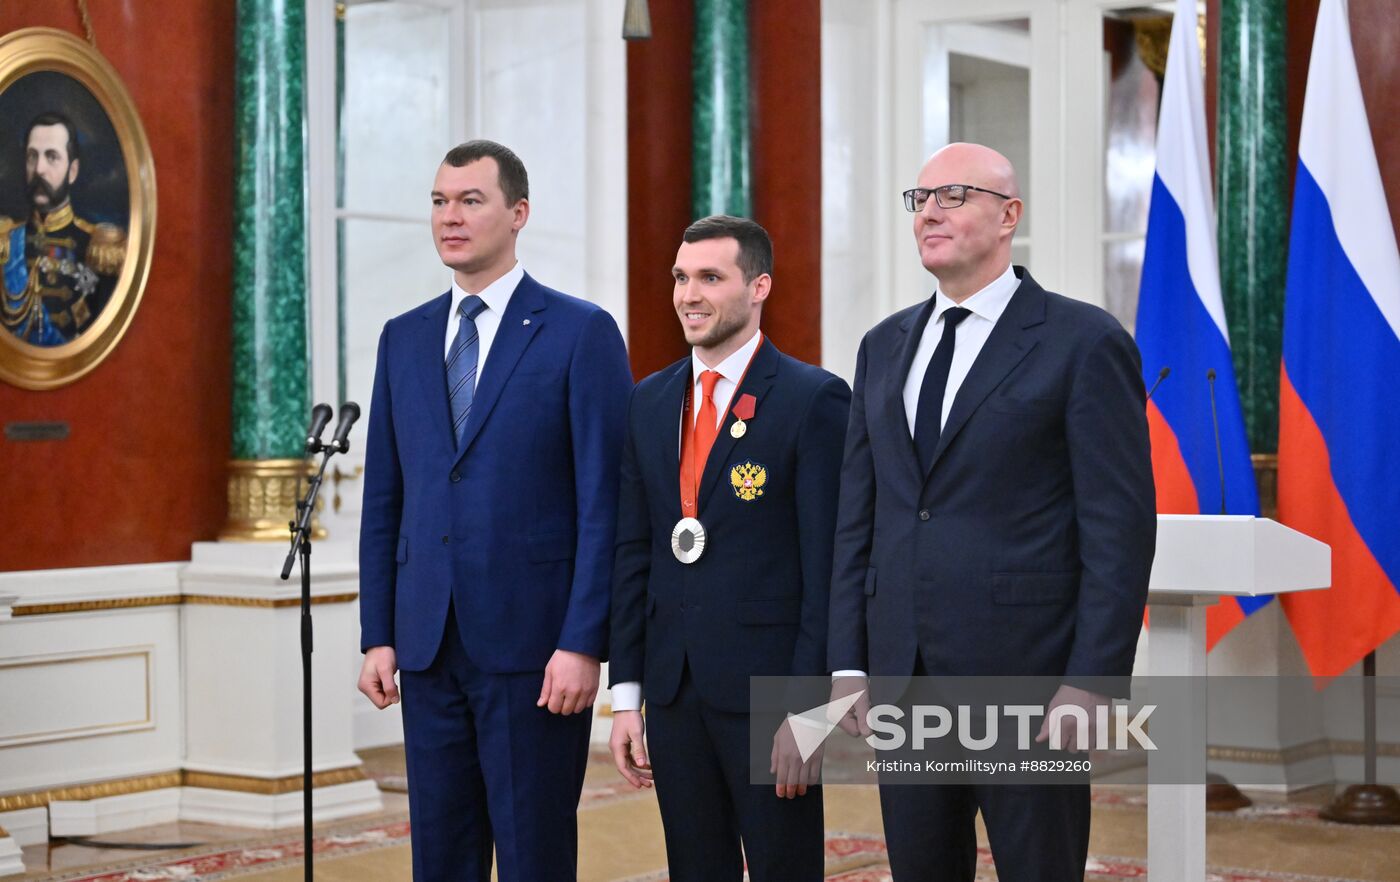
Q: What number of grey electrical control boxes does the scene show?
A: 0